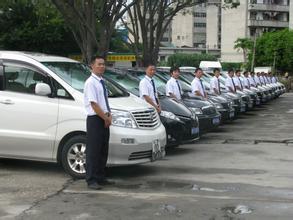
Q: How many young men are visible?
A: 14